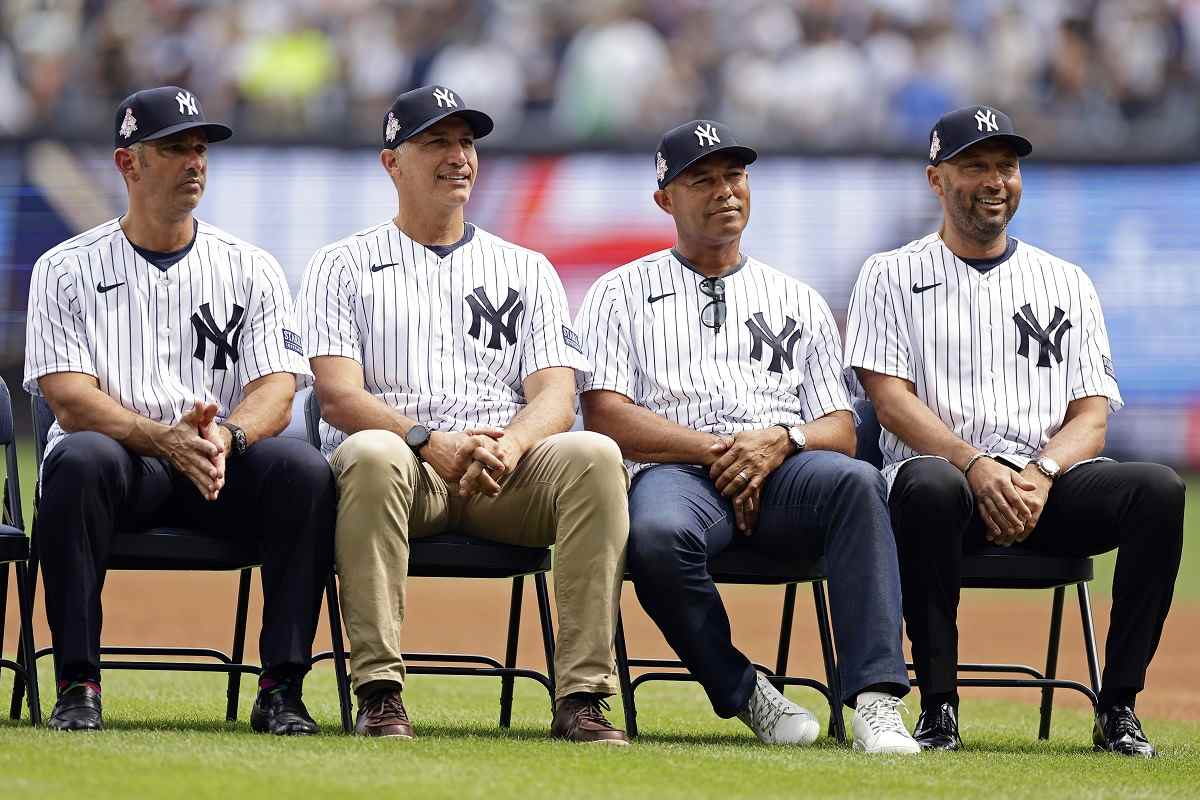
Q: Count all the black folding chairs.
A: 5